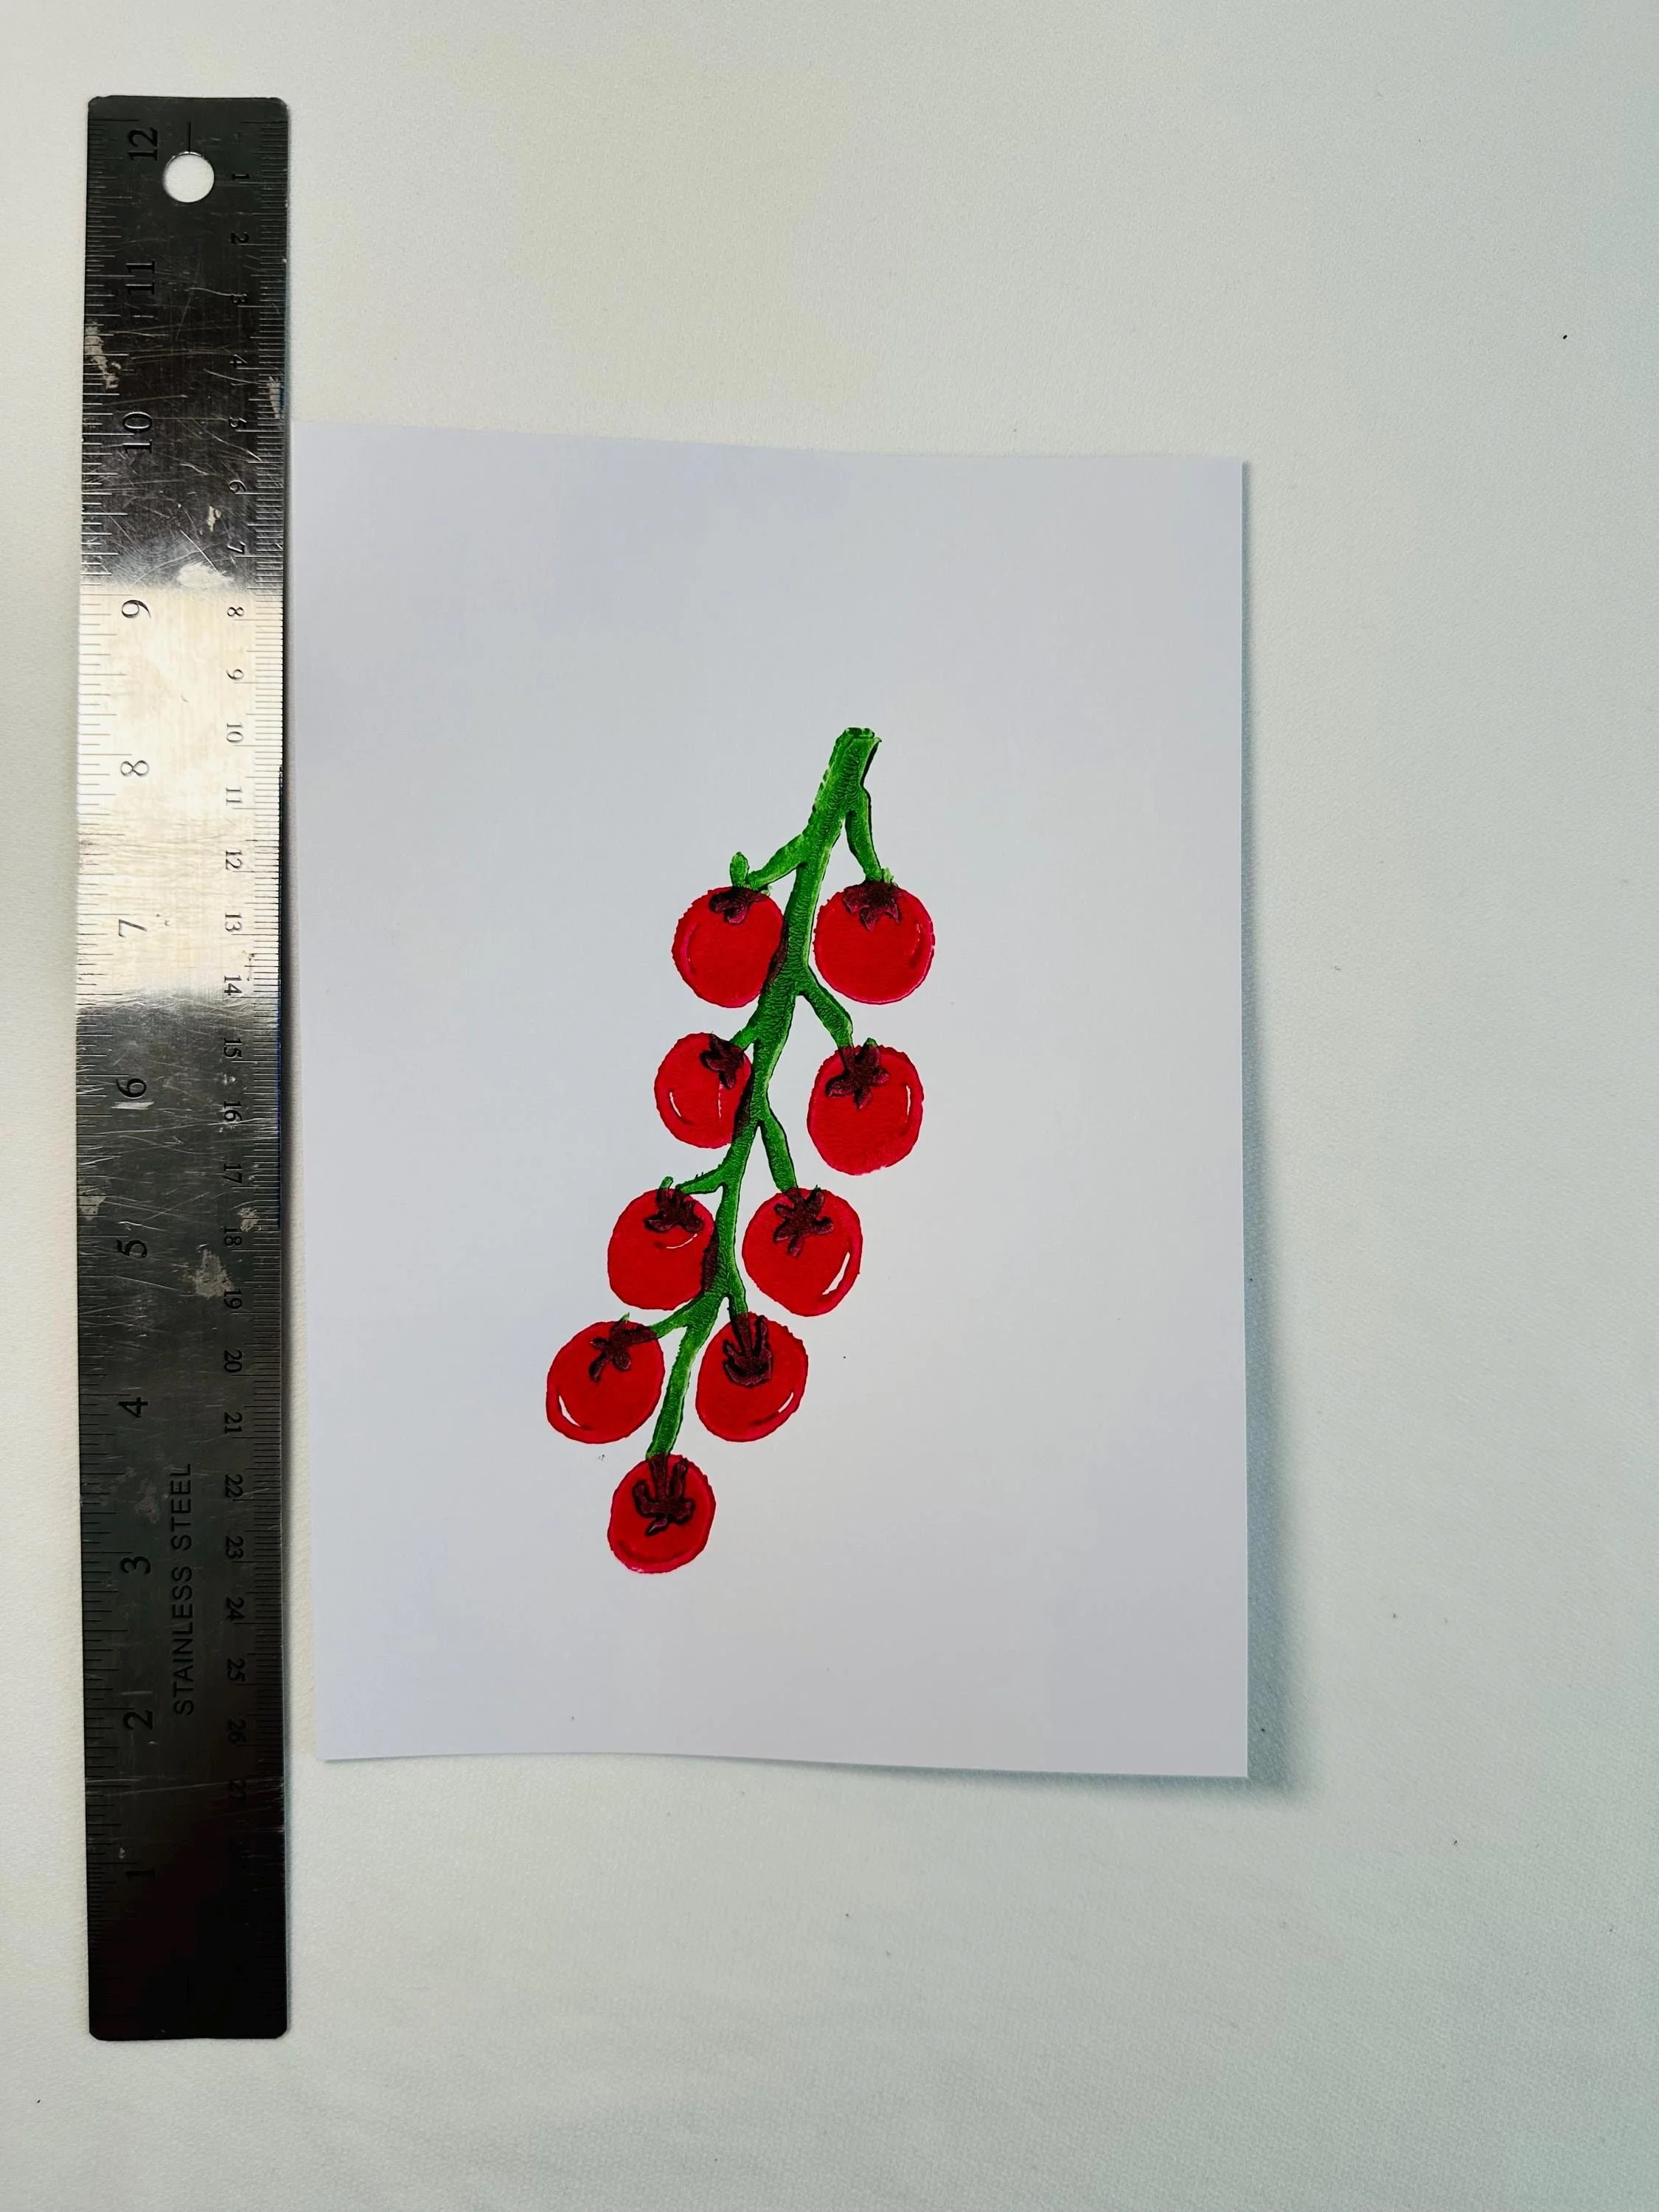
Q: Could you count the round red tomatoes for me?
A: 9